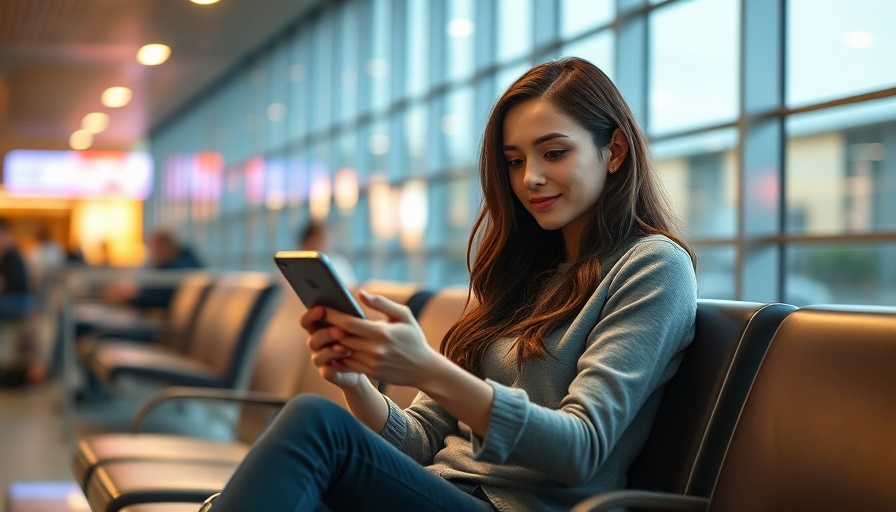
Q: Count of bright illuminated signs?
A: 1